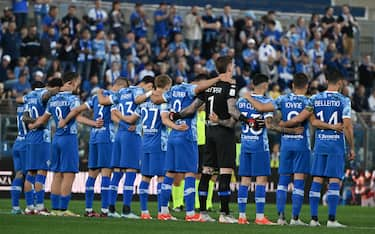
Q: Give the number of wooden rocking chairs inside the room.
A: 0